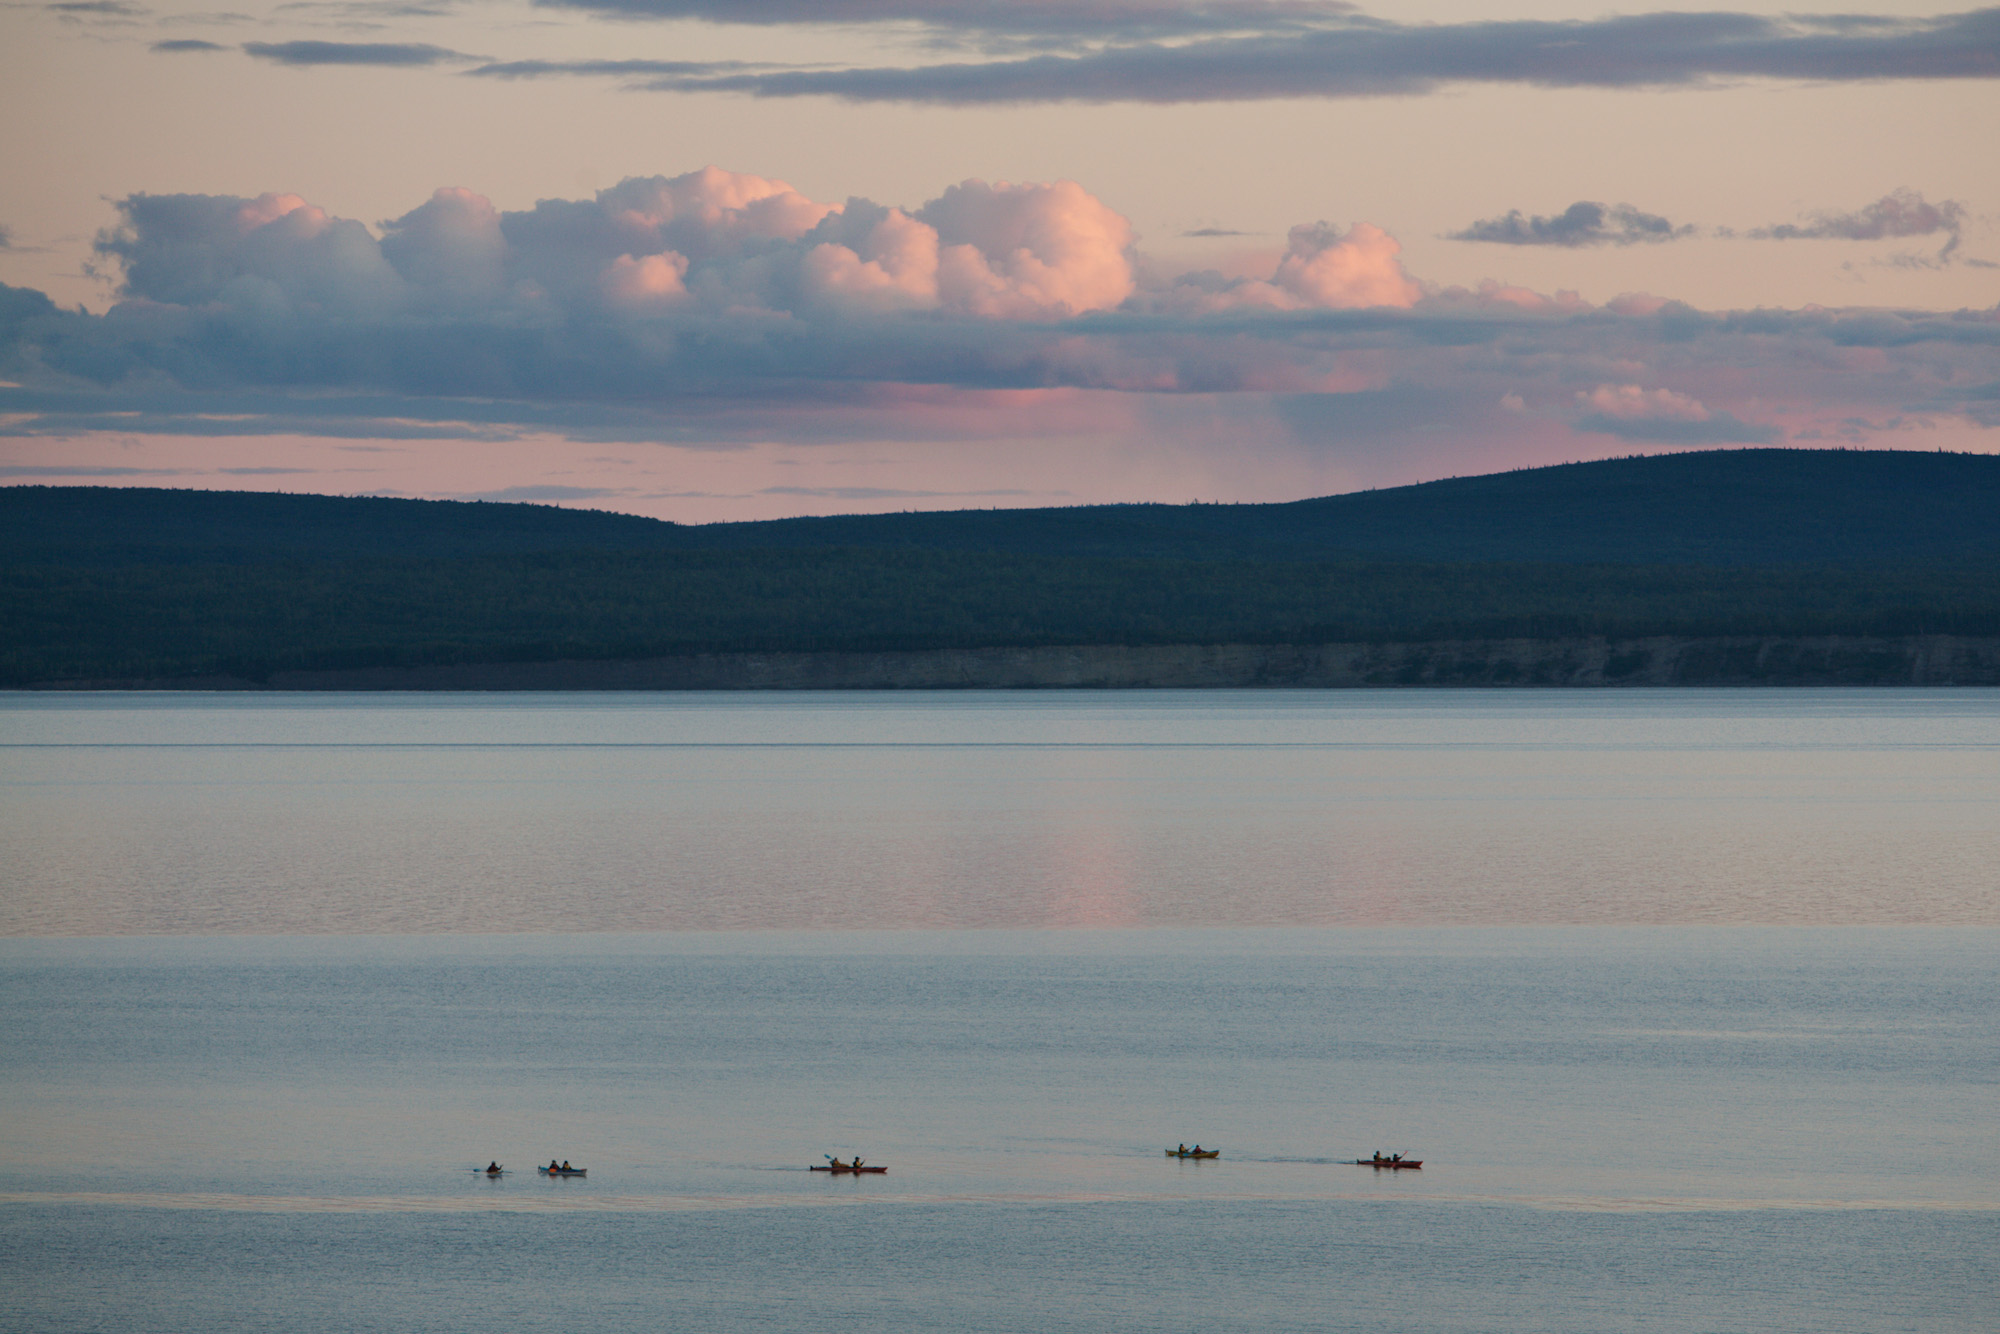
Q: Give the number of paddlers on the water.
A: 9